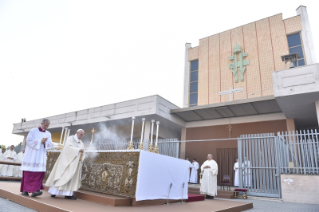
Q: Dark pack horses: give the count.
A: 0